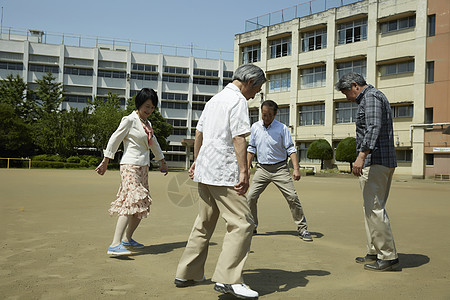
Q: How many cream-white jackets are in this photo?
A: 1